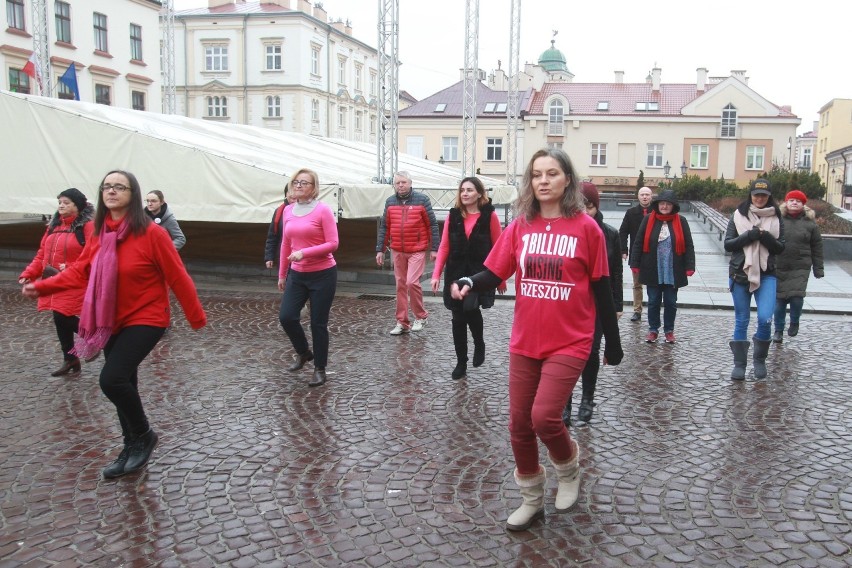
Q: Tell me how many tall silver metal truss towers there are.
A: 5